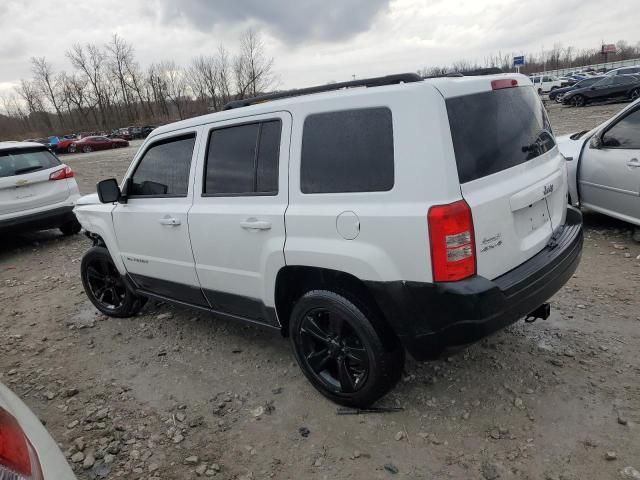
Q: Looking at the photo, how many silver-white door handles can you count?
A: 3